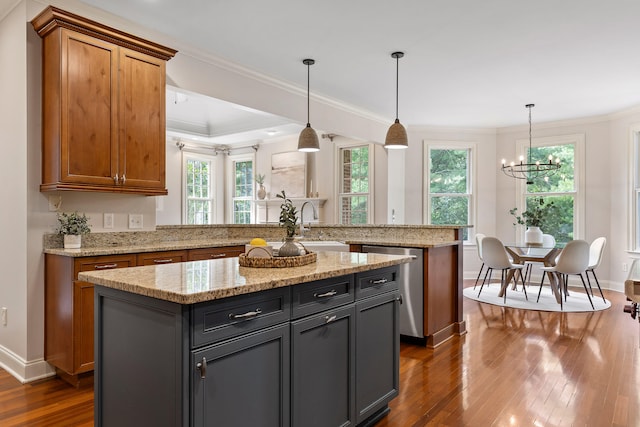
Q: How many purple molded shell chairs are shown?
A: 0